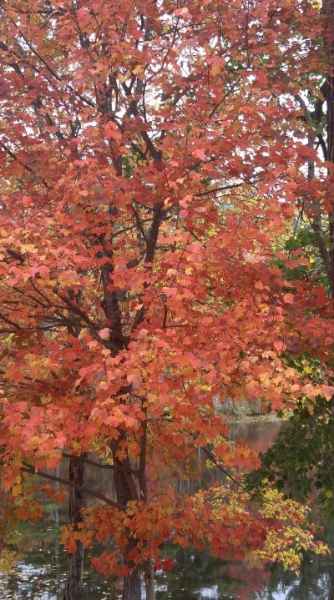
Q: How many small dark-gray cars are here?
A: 0